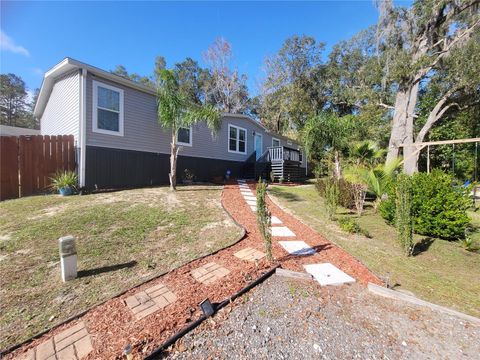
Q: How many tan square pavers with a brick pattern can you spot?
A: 4